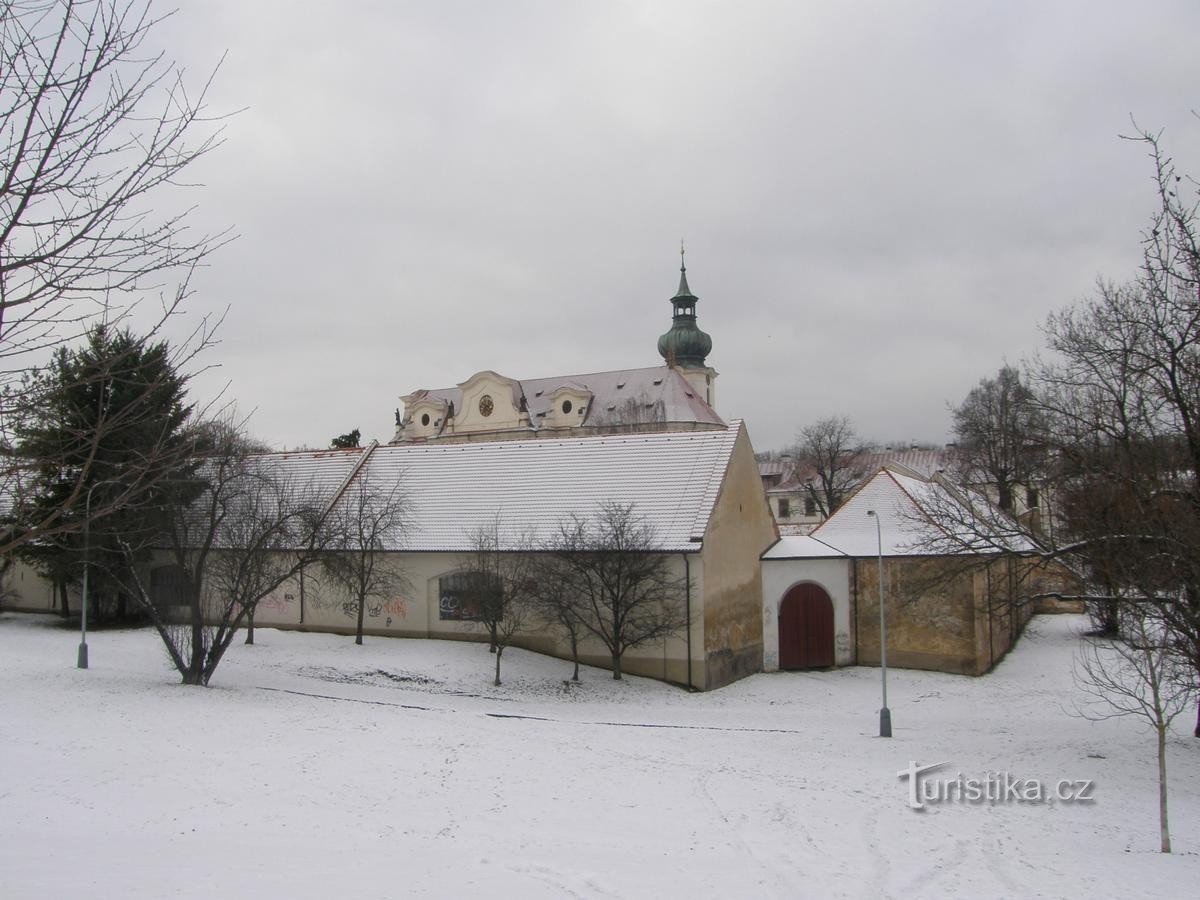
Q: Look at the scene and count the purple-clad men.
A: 0